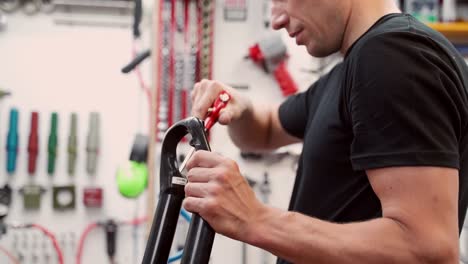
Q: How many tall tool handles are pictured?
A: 5